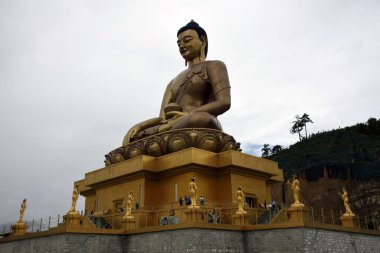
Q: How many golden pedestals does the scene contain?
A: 7